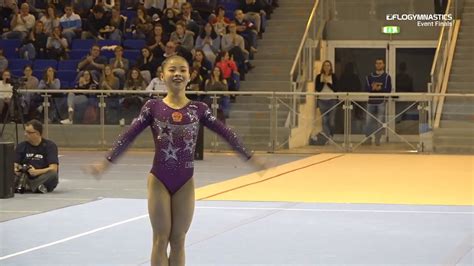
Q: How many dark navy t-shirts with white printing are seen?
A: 1